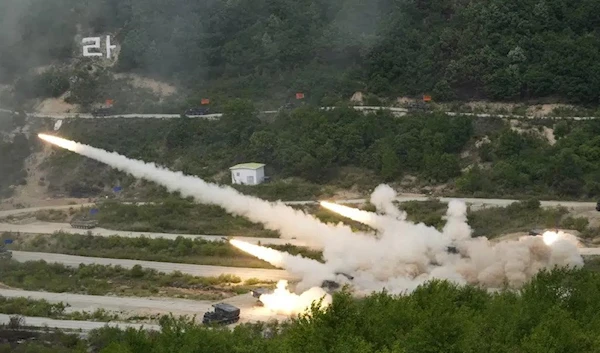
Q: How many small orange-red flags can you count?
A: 4